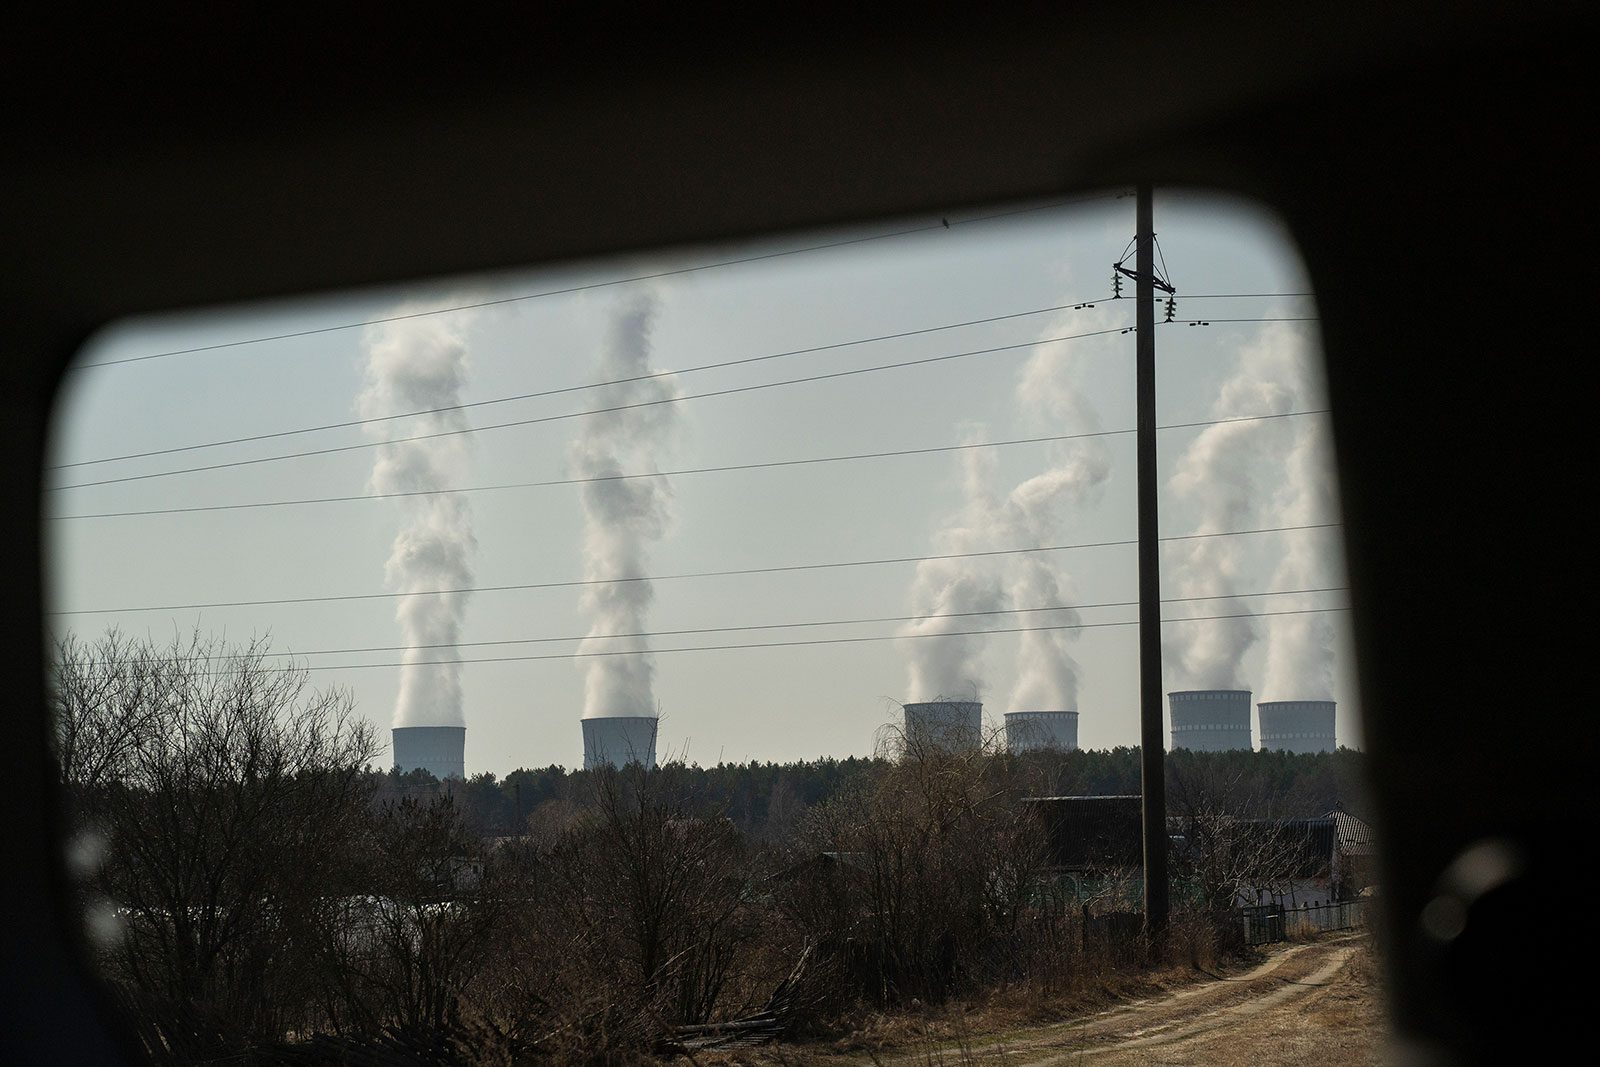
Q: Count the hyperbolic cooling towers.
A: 6